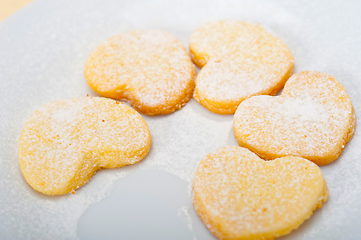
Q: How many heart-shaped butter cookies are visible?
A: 5